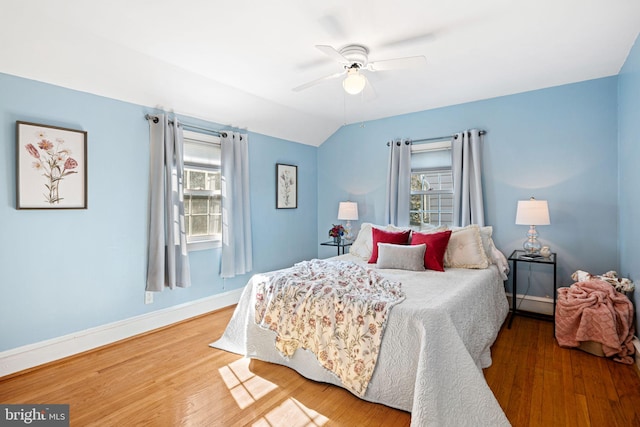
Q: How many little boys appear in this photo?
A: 0